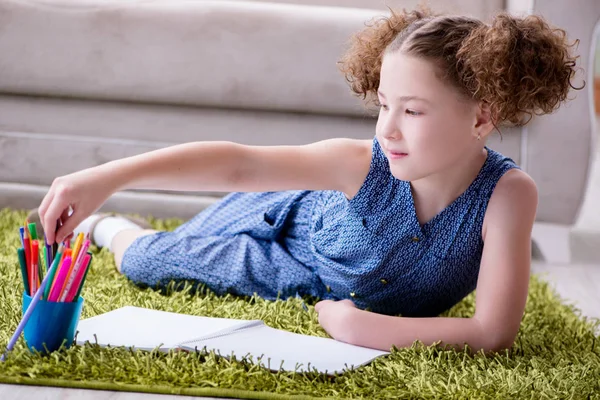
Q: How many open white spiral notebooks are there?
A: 1